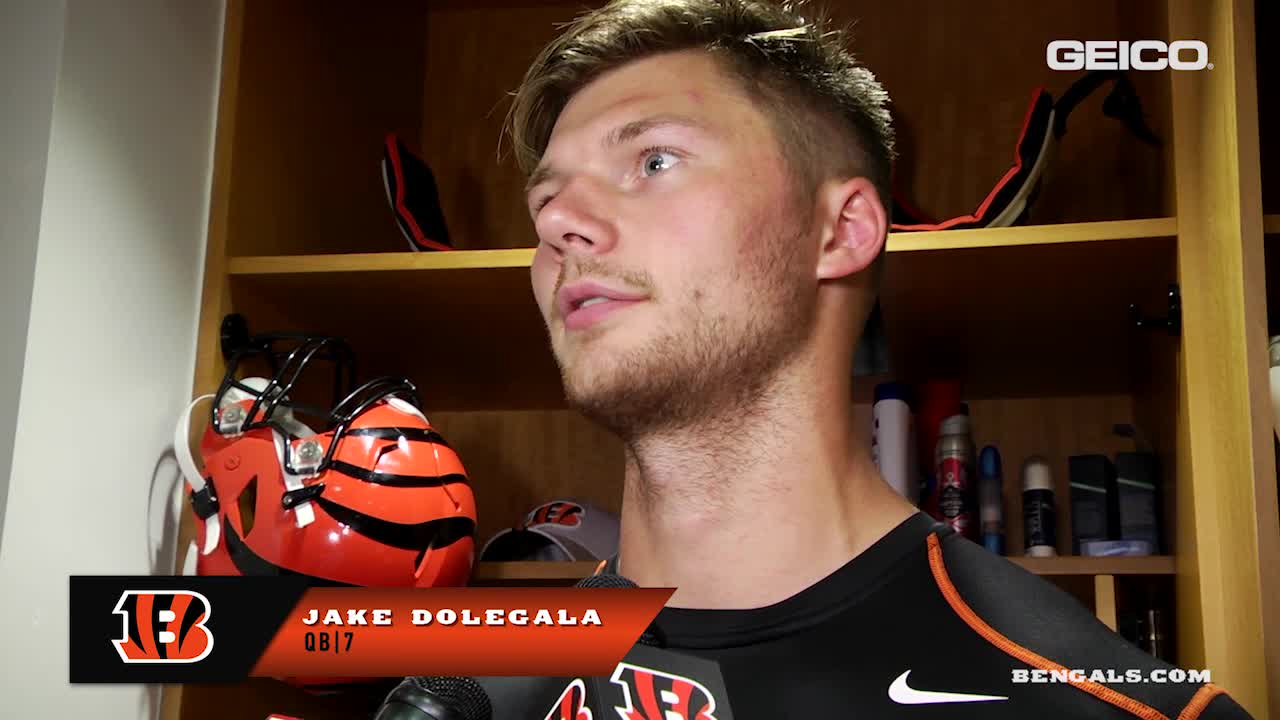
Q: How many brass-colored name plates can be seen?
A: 0